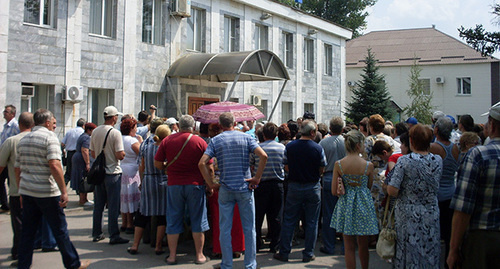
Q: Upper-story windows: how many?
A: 11